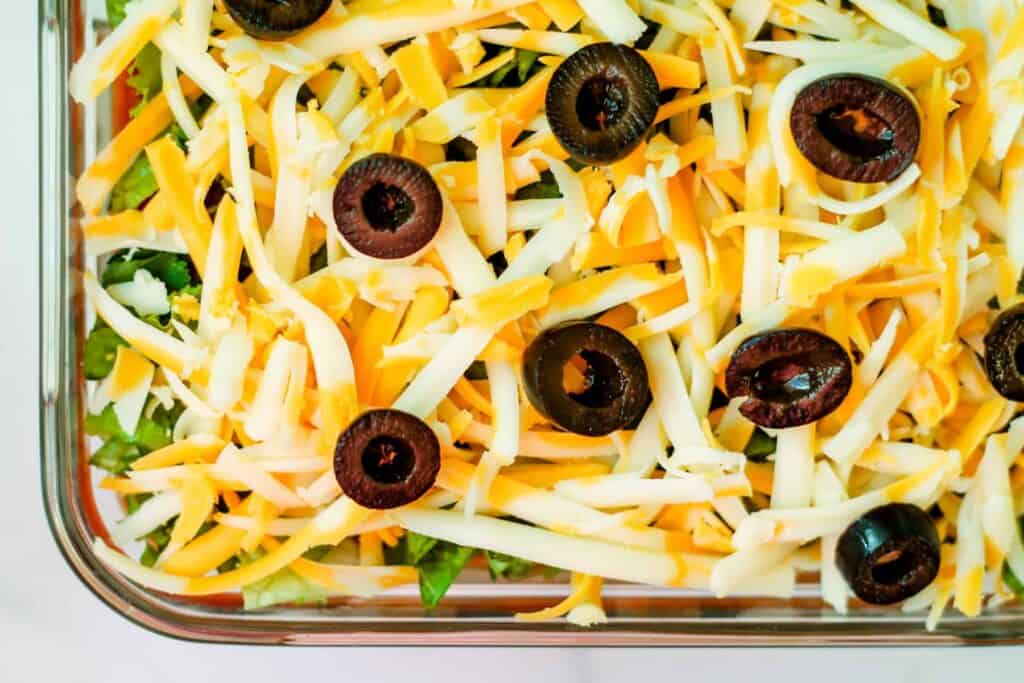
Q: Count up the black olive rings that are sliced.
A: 9